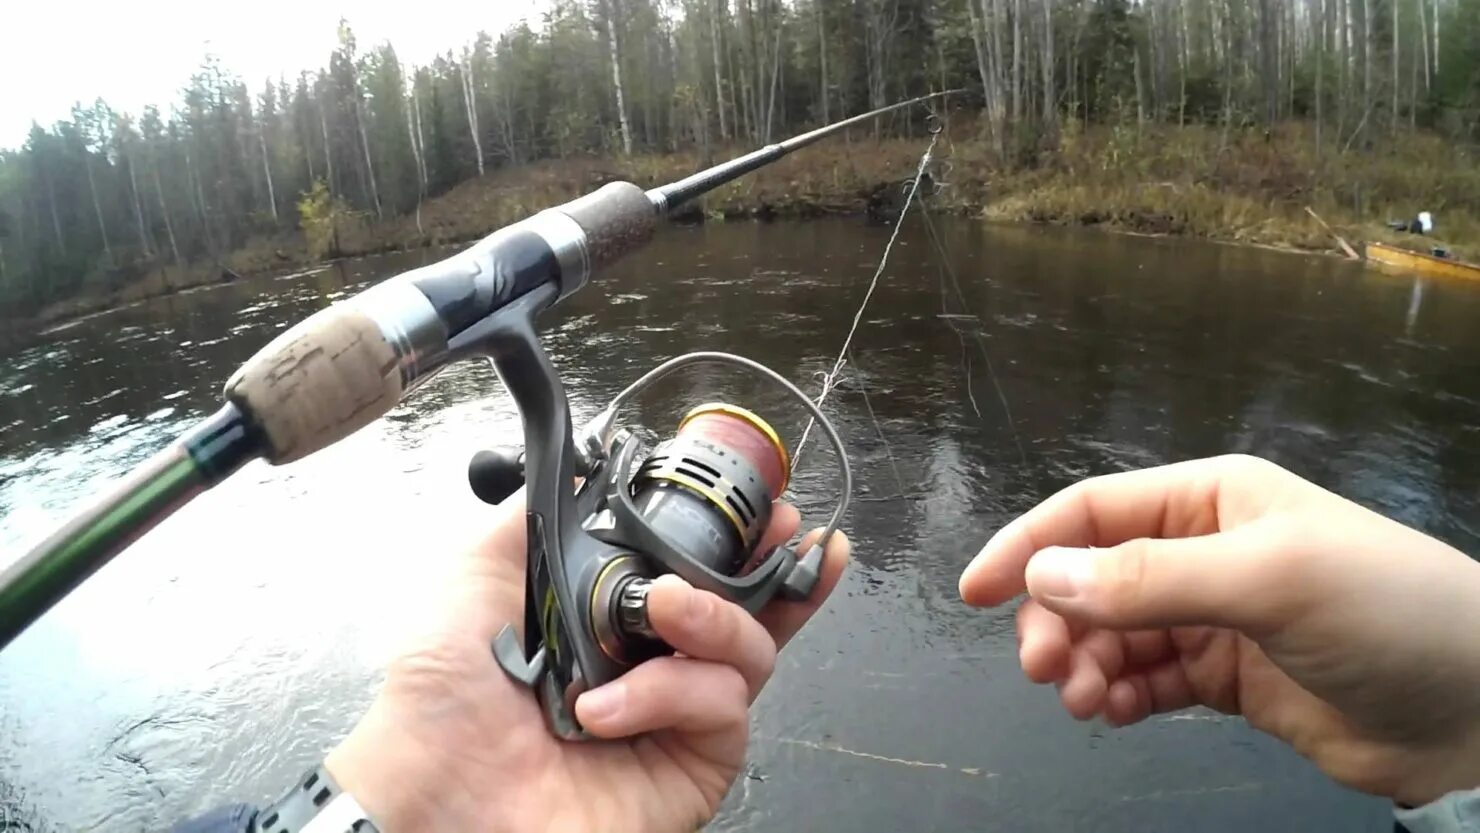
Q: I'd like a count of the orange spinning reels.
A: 0